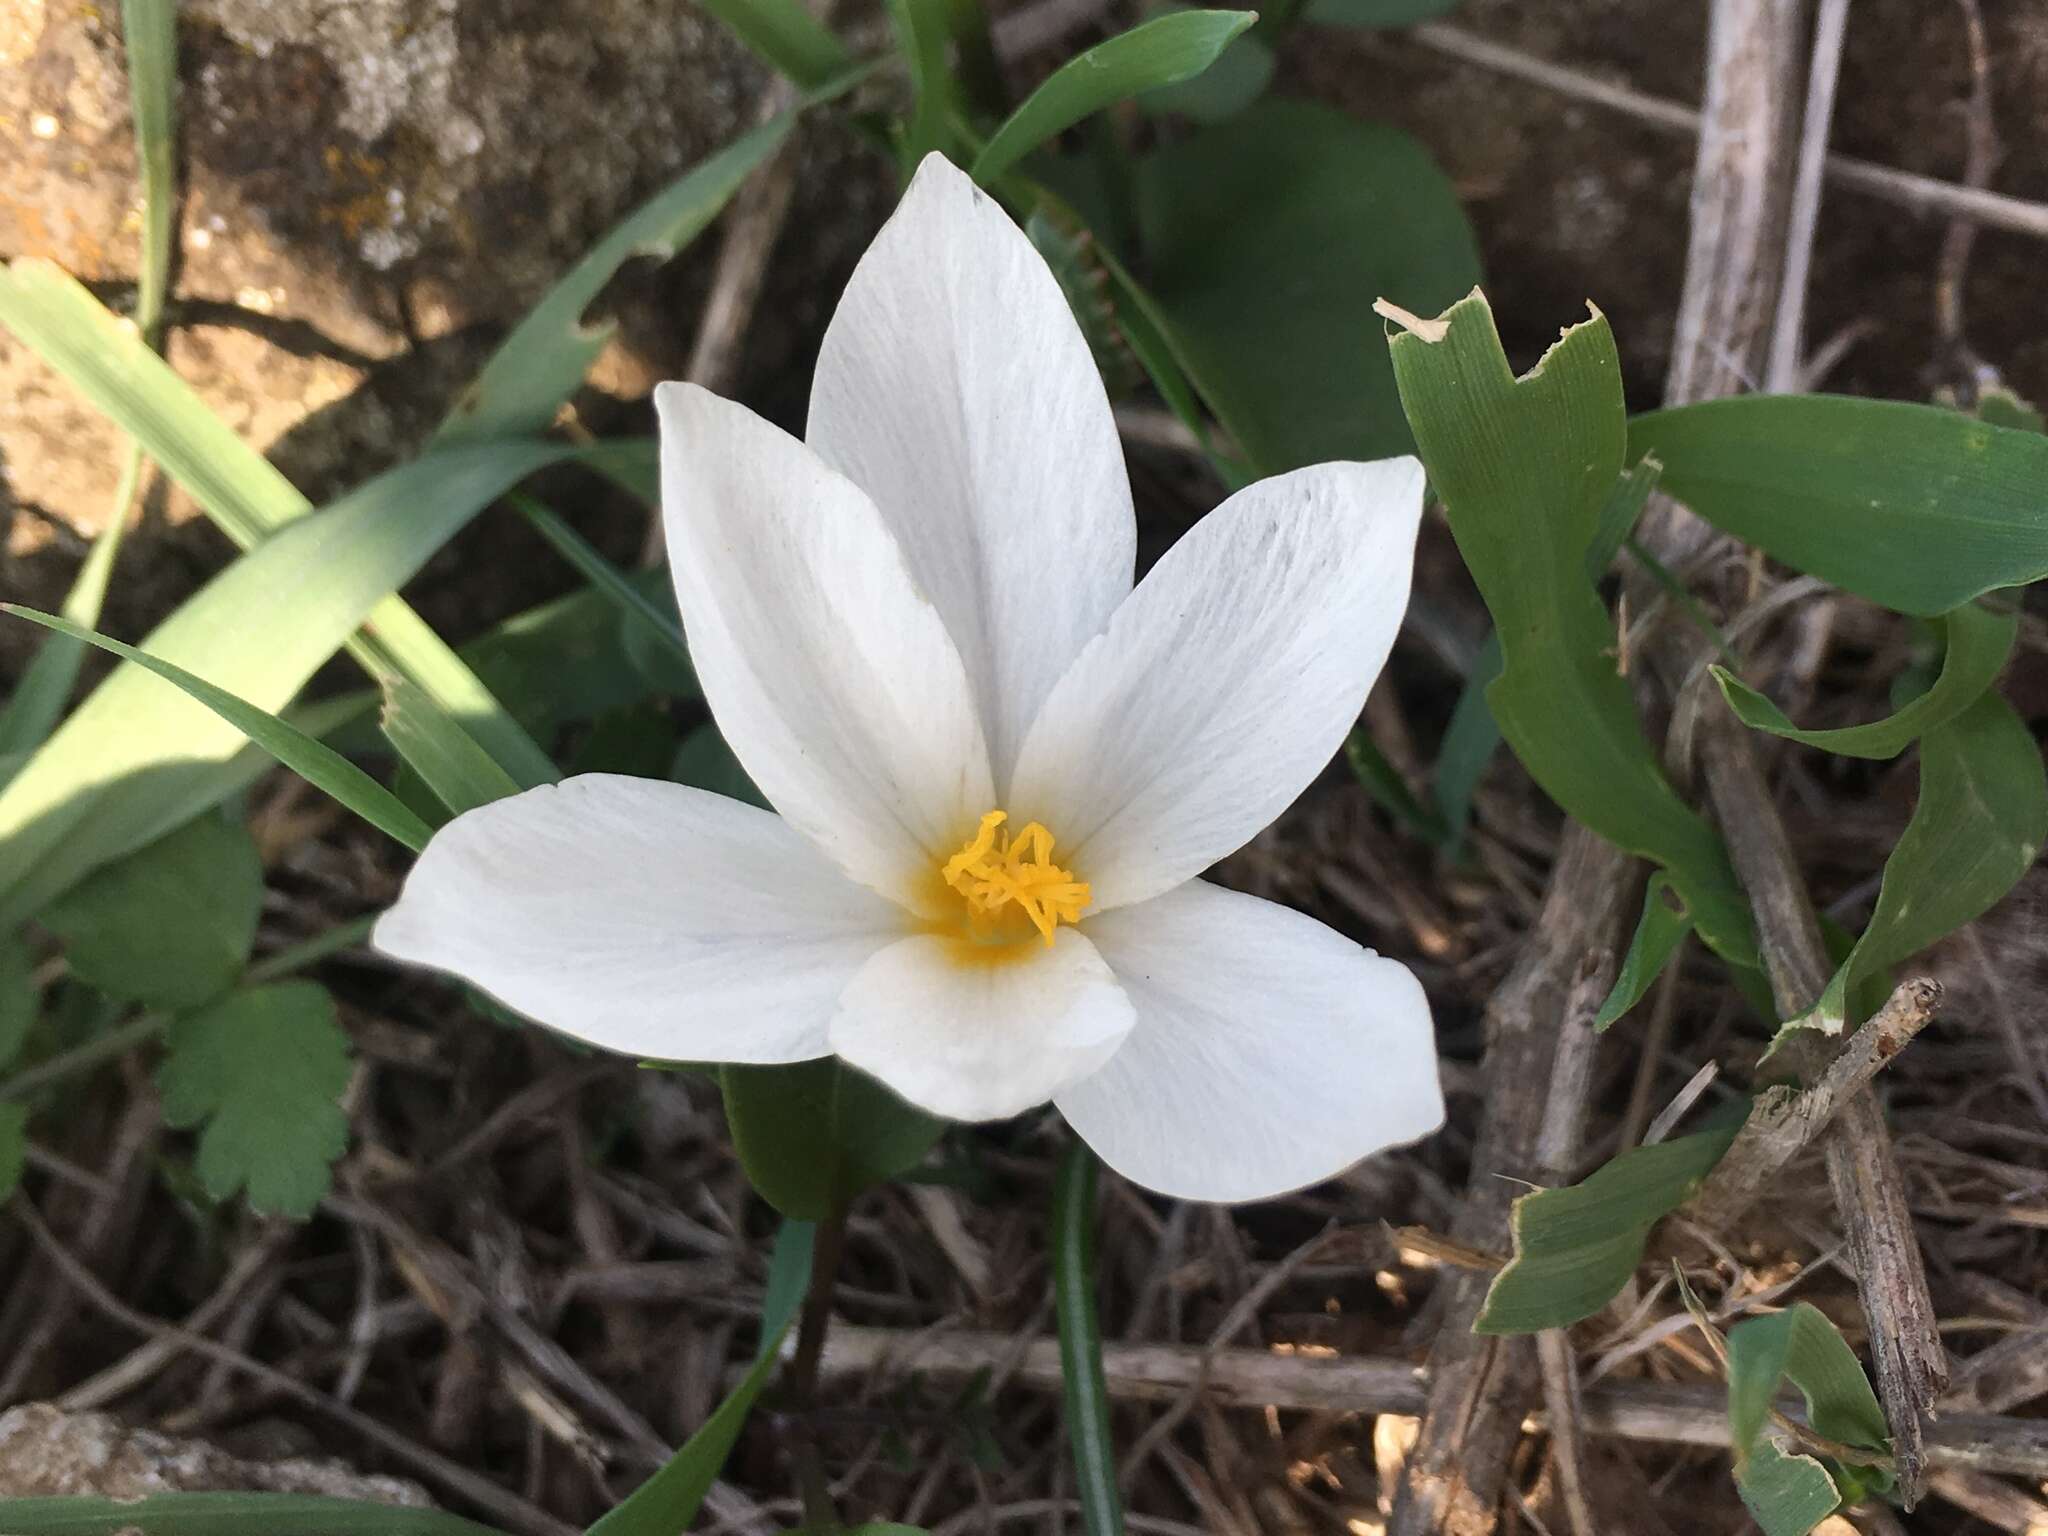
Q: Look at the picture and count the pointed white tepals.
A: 6